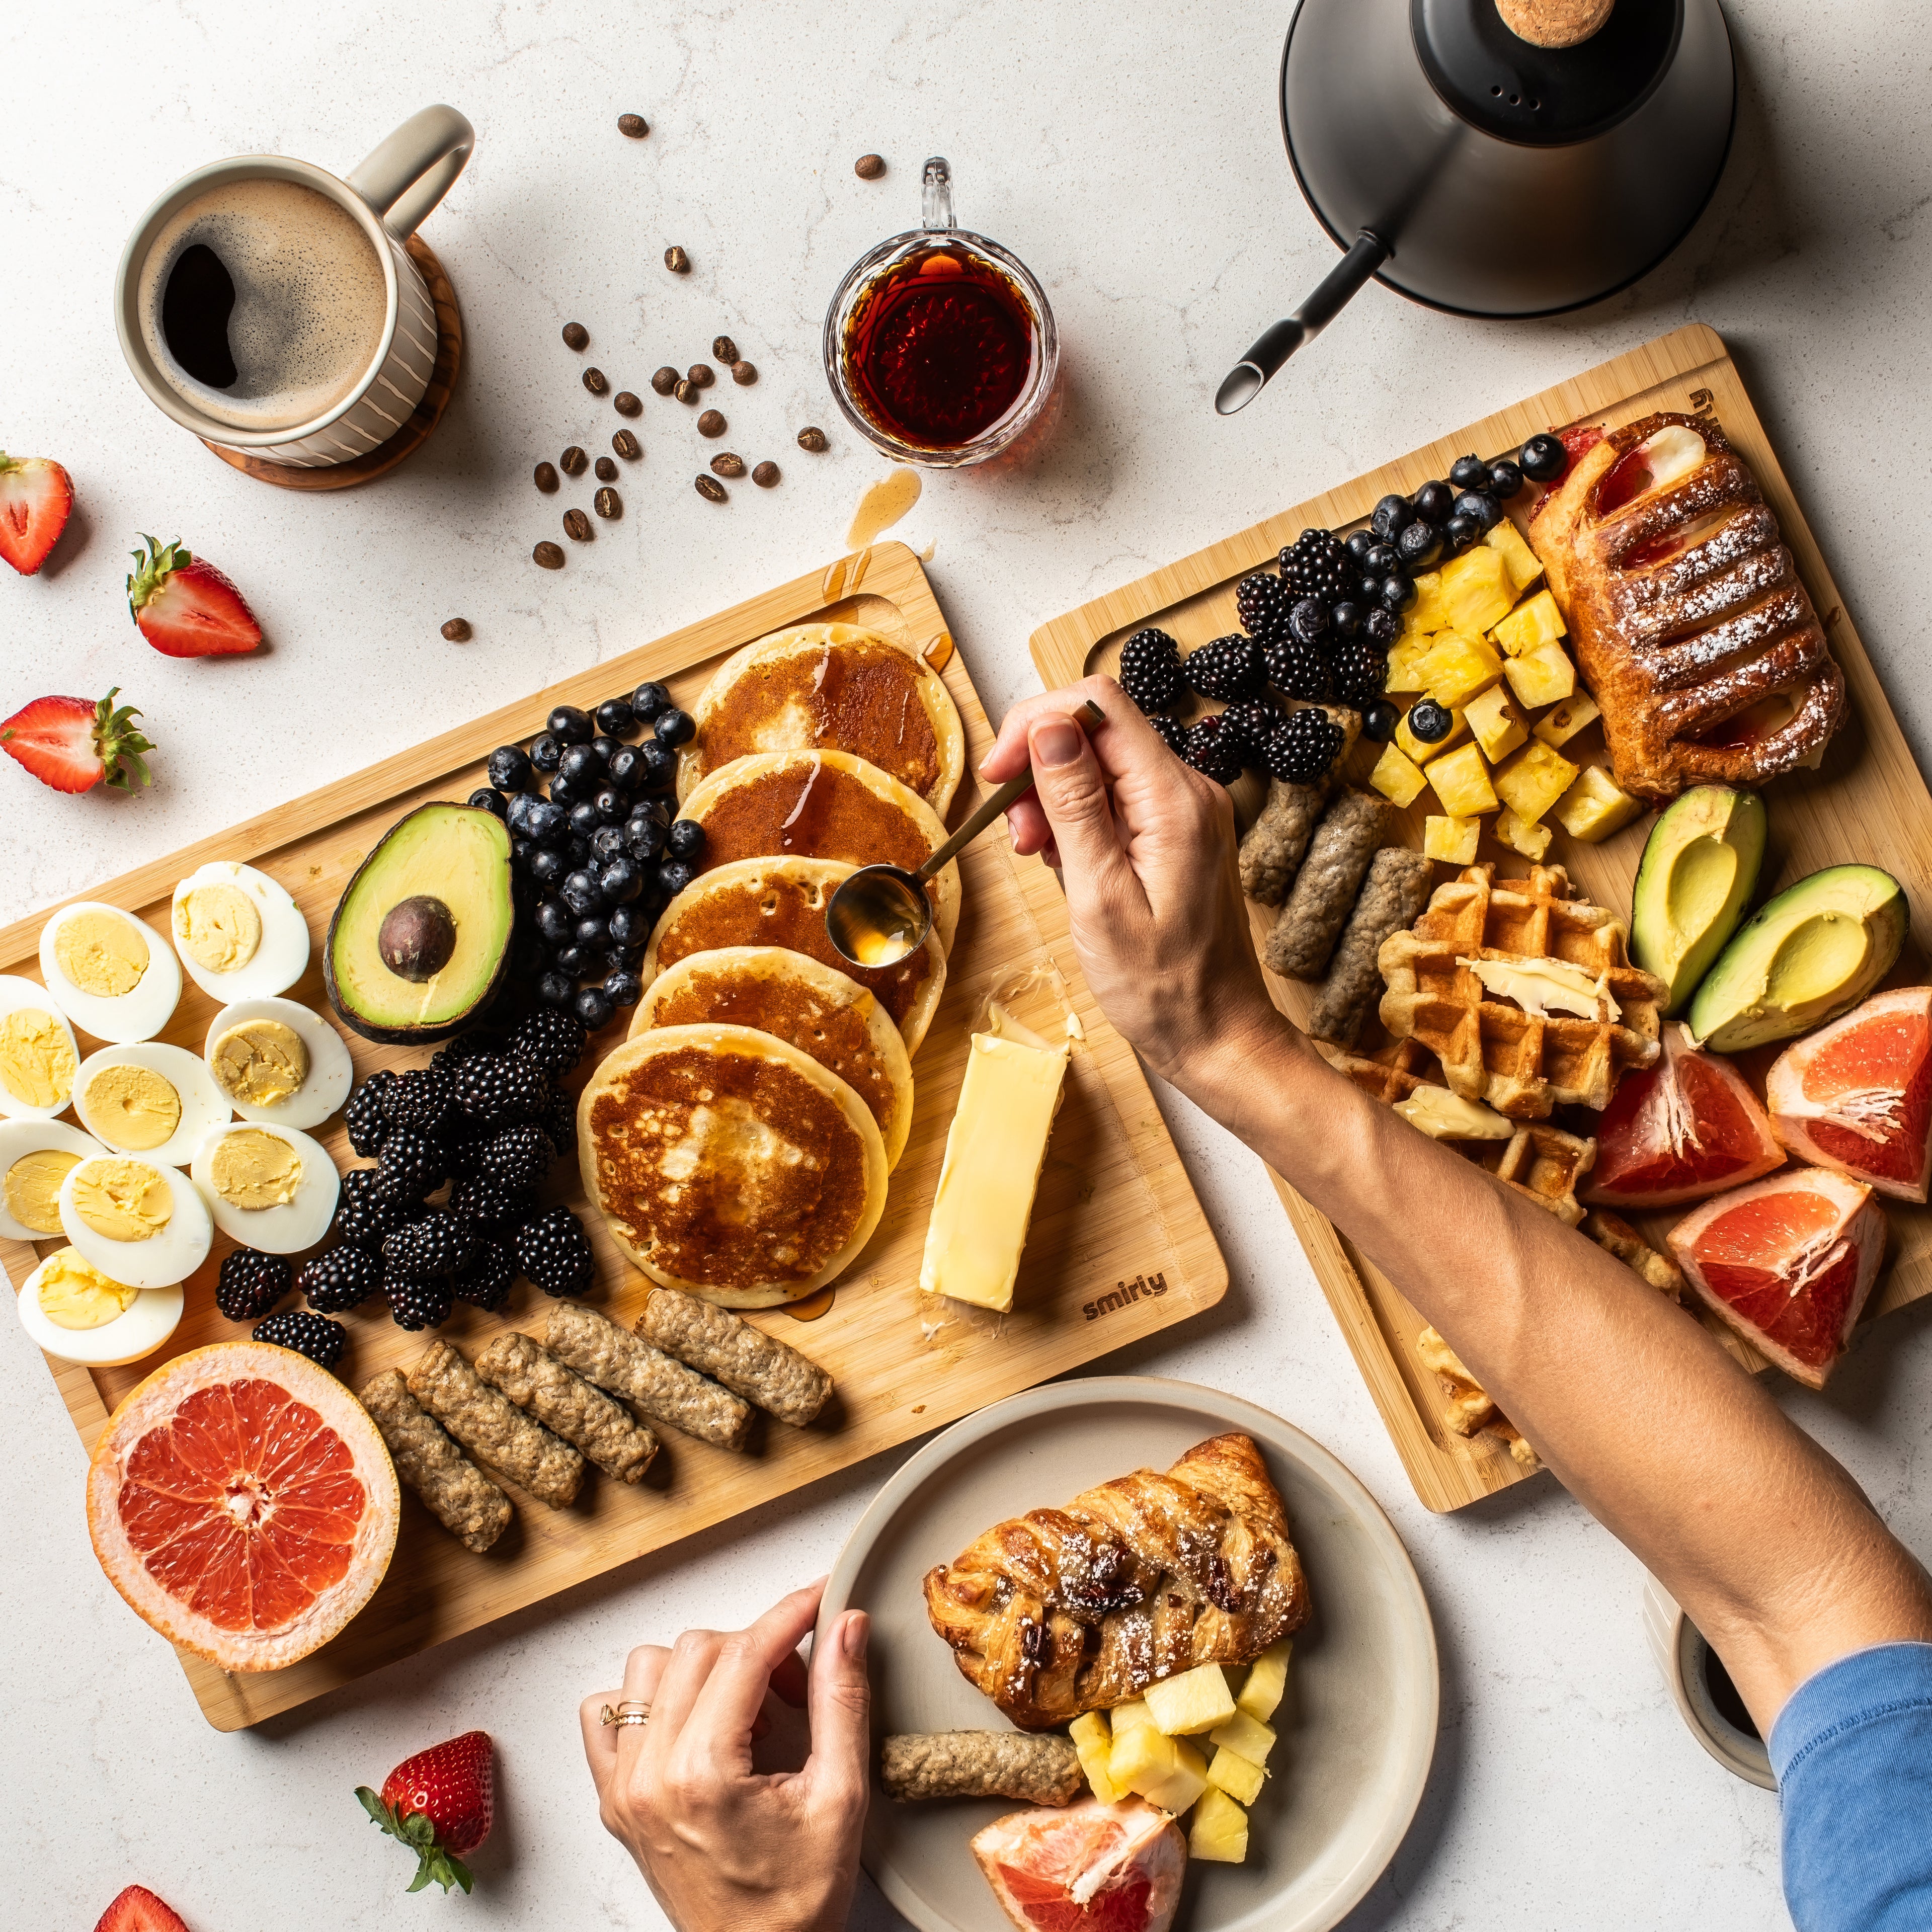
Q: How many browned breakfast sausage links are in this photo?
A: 9